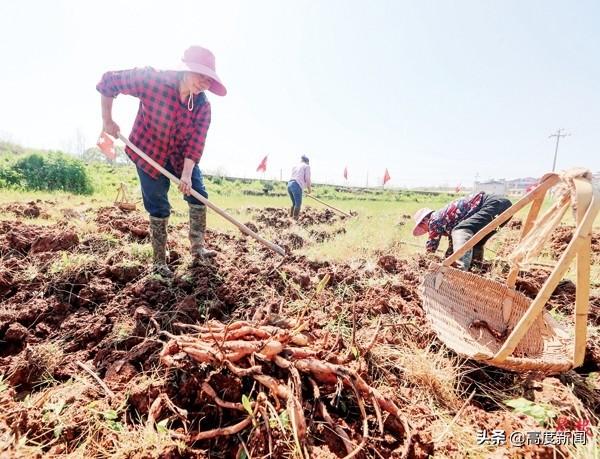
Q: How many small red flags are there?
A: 5